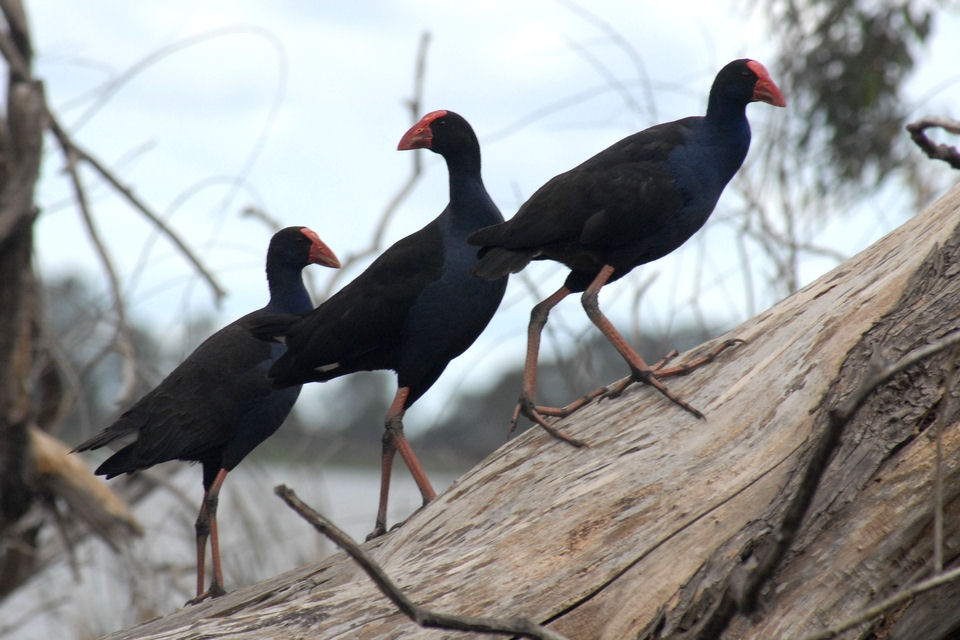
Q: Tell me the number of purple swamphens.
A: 3